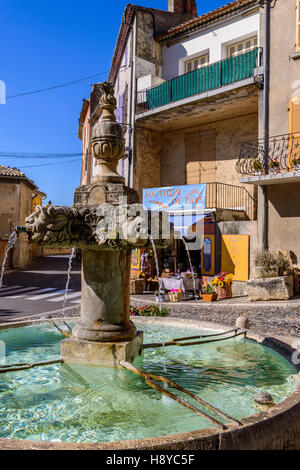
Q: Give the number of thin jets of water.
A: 4